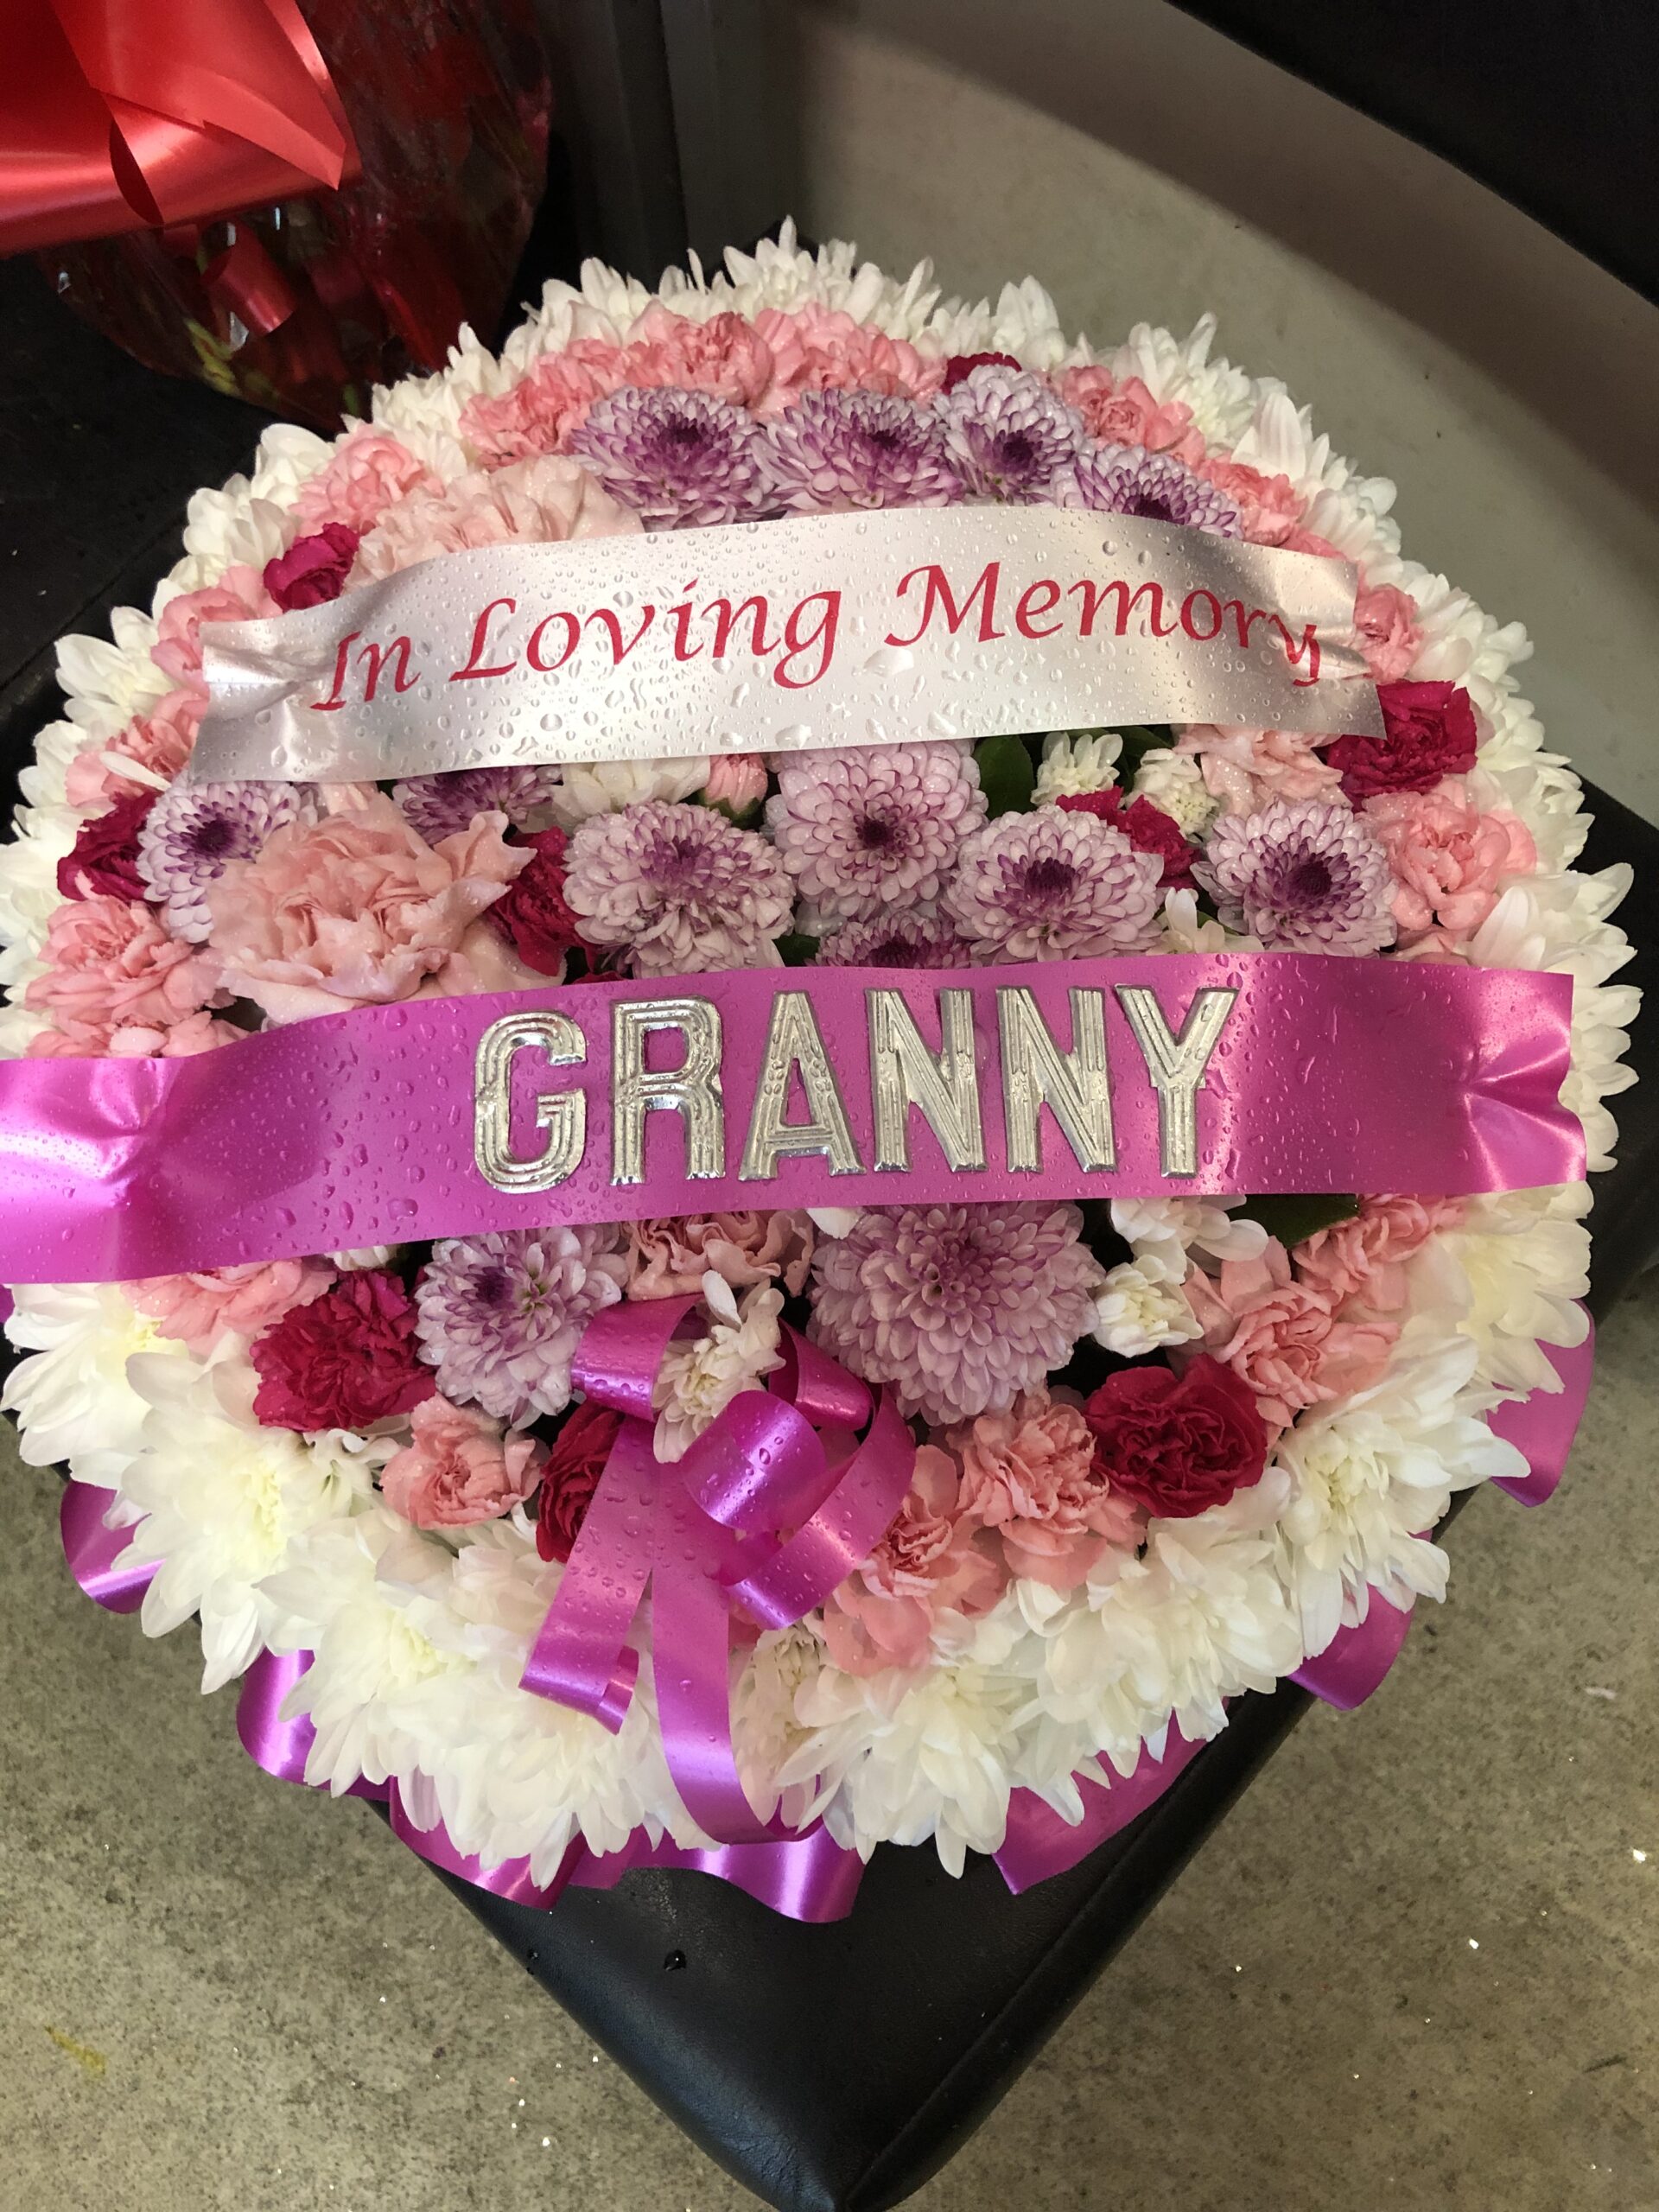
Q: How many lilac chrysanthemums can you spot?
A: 13